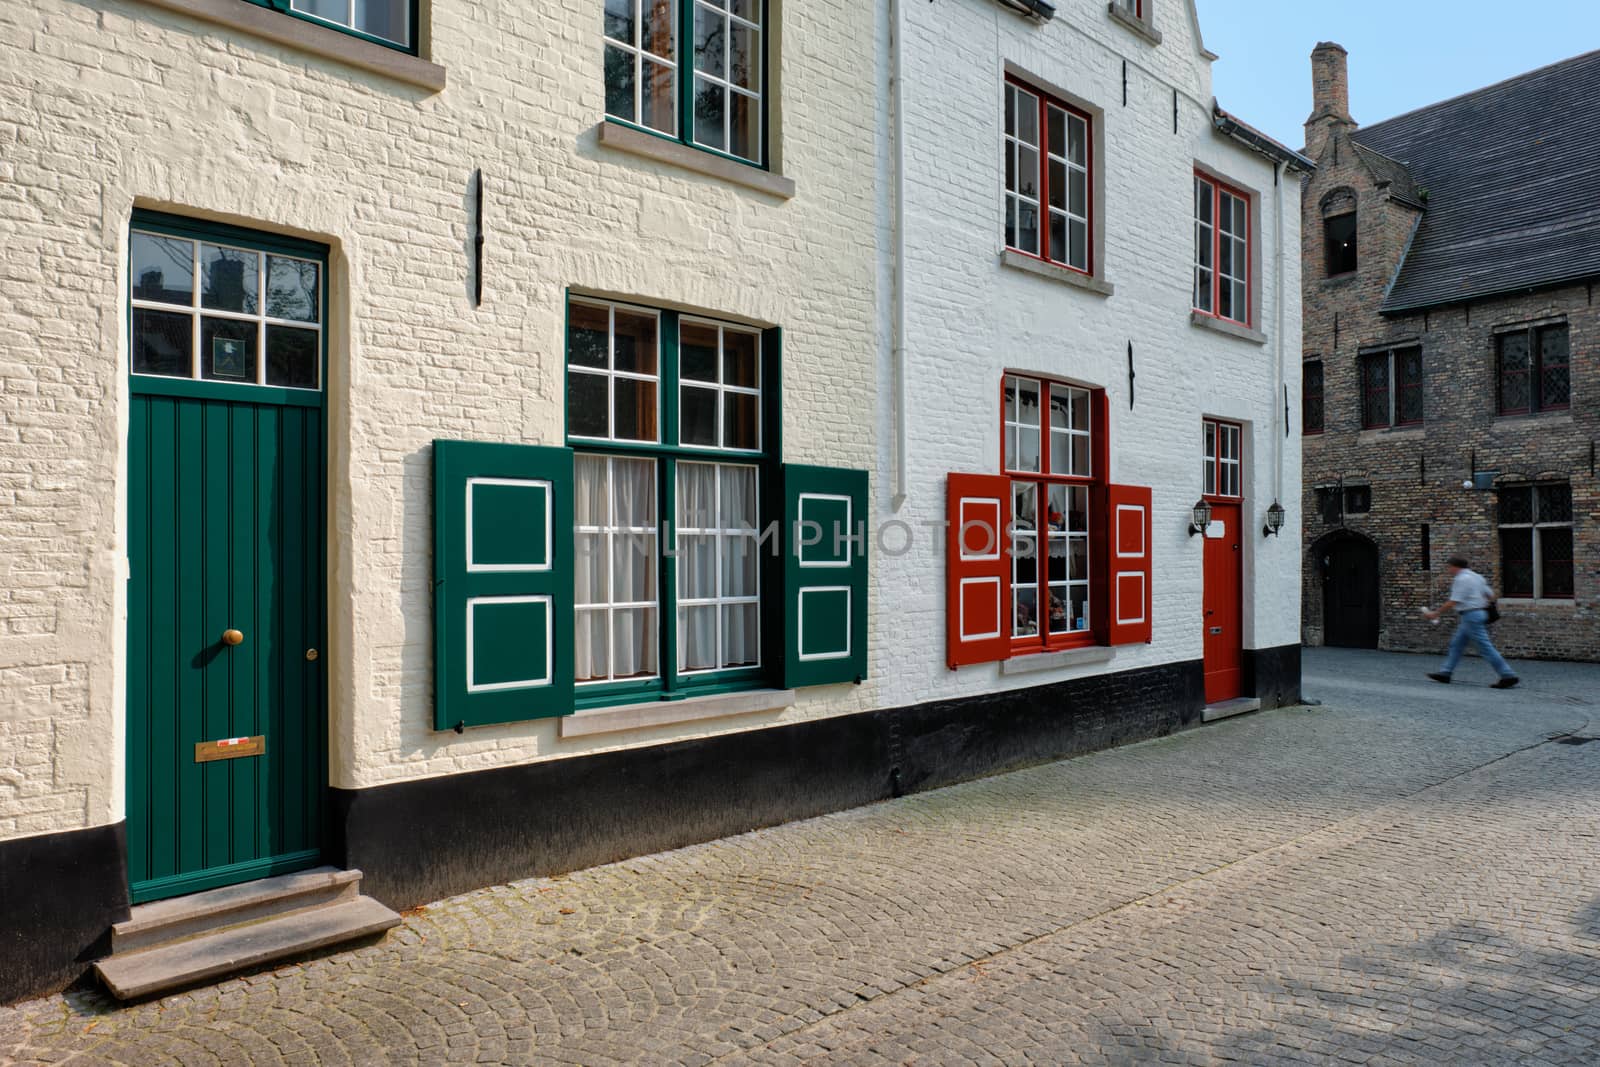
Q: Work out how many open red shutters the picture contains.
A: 2